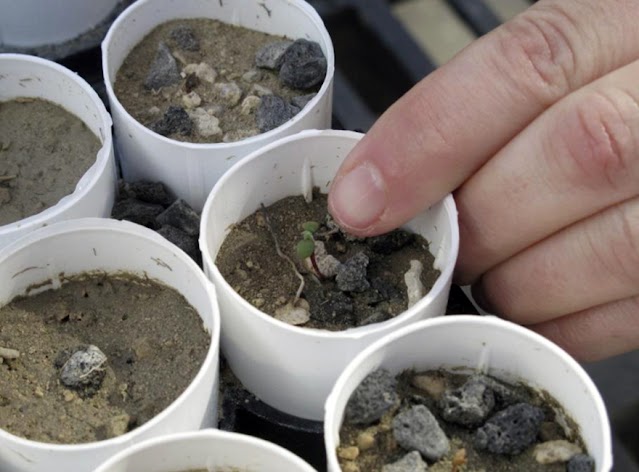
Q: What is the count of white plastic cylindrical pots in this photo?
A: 7